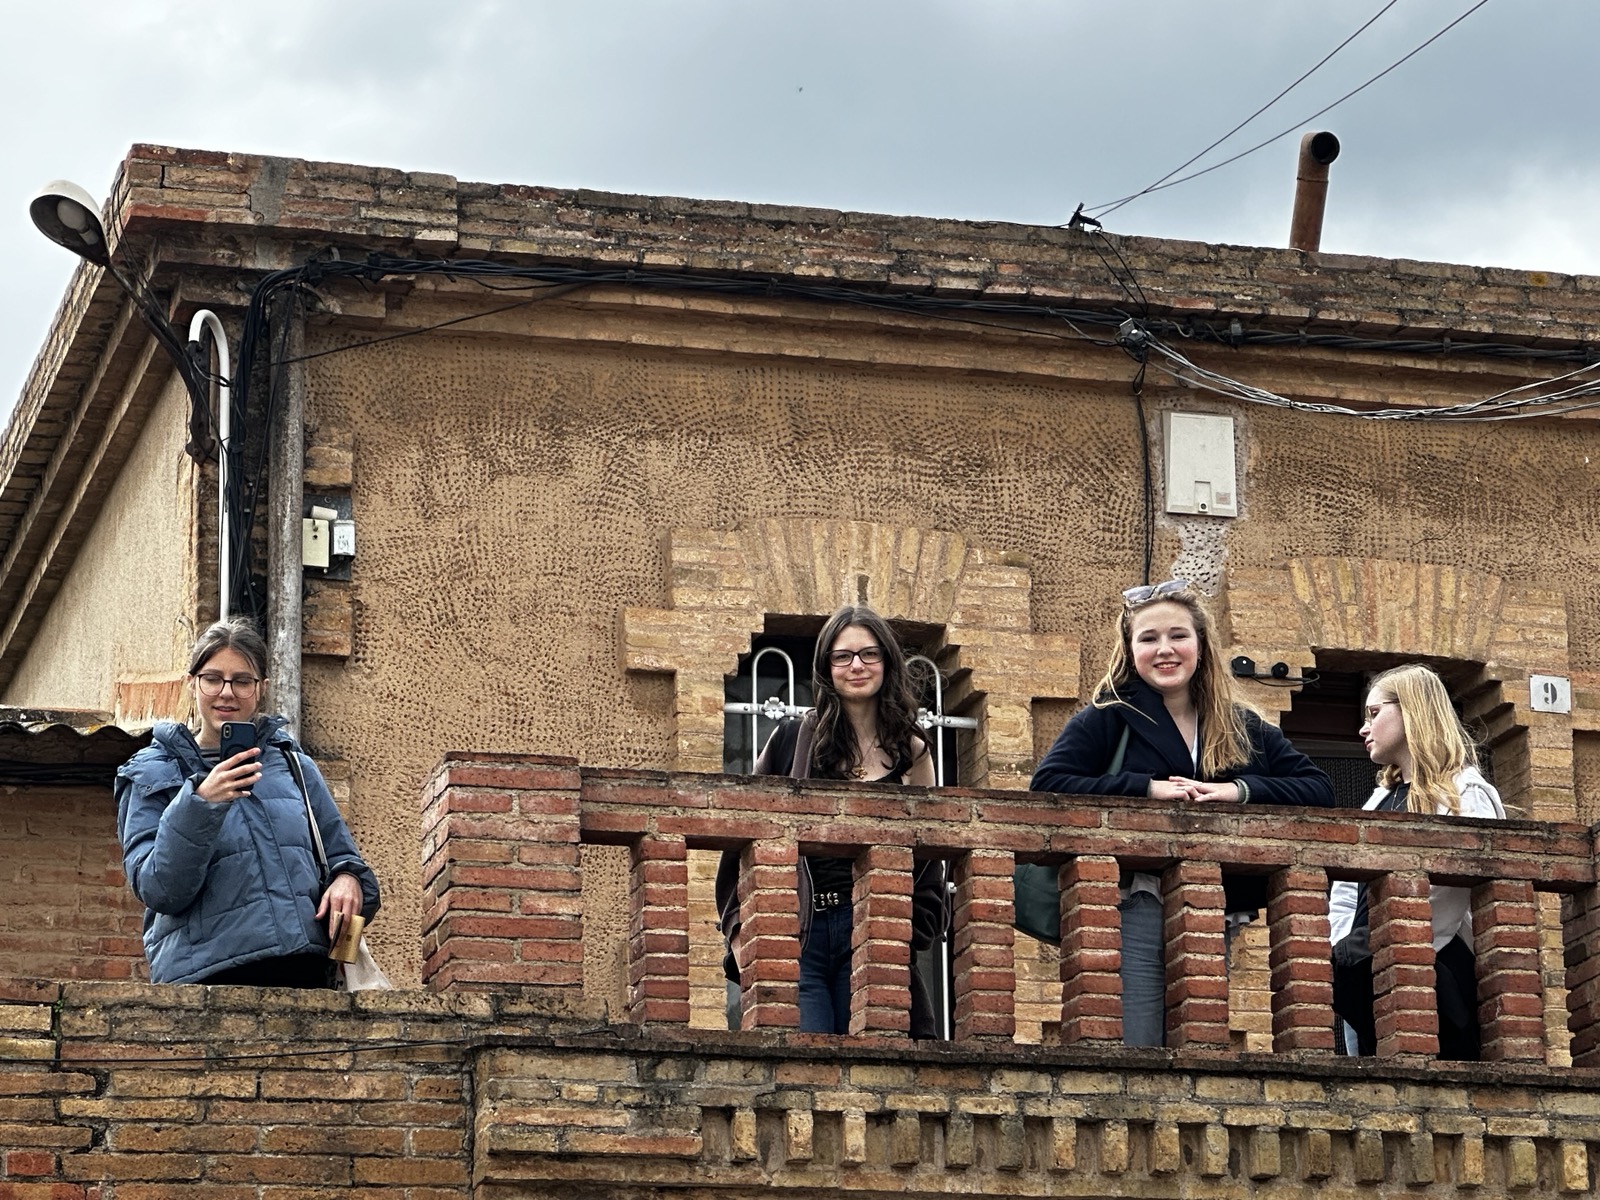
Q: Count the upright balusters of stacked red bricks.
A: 9